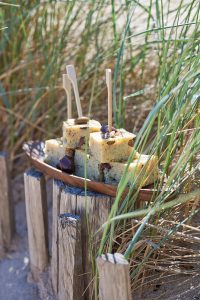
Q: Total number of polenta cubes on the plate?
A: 5